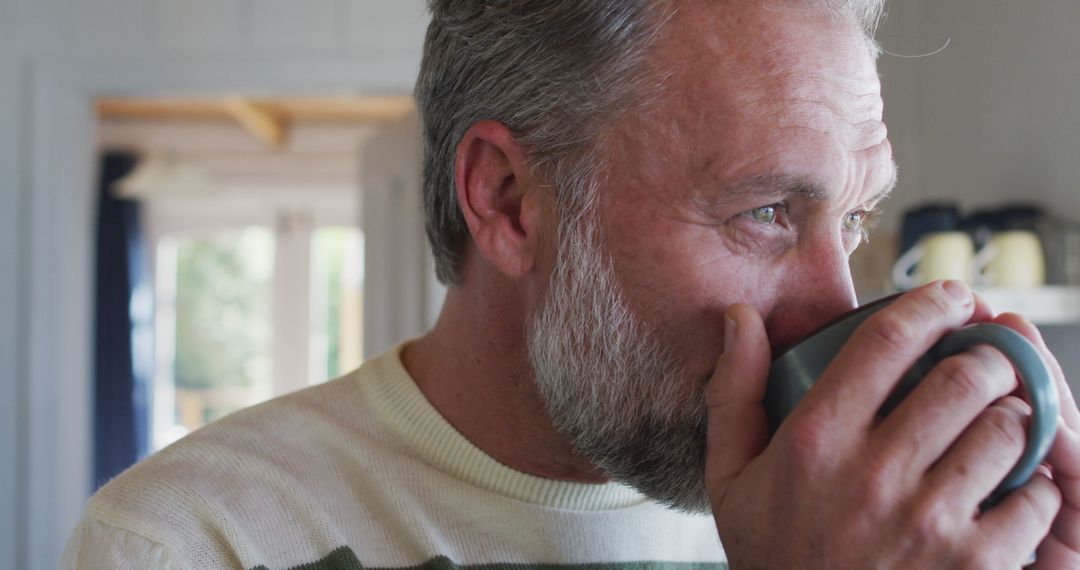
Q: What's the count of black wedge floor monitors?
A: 0